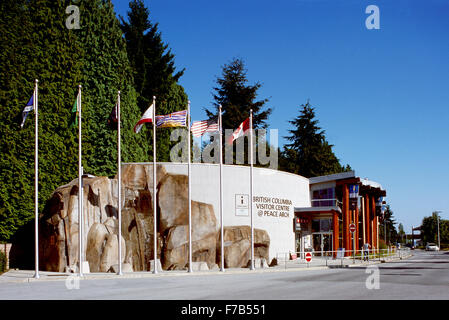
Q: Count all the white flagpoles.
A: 7